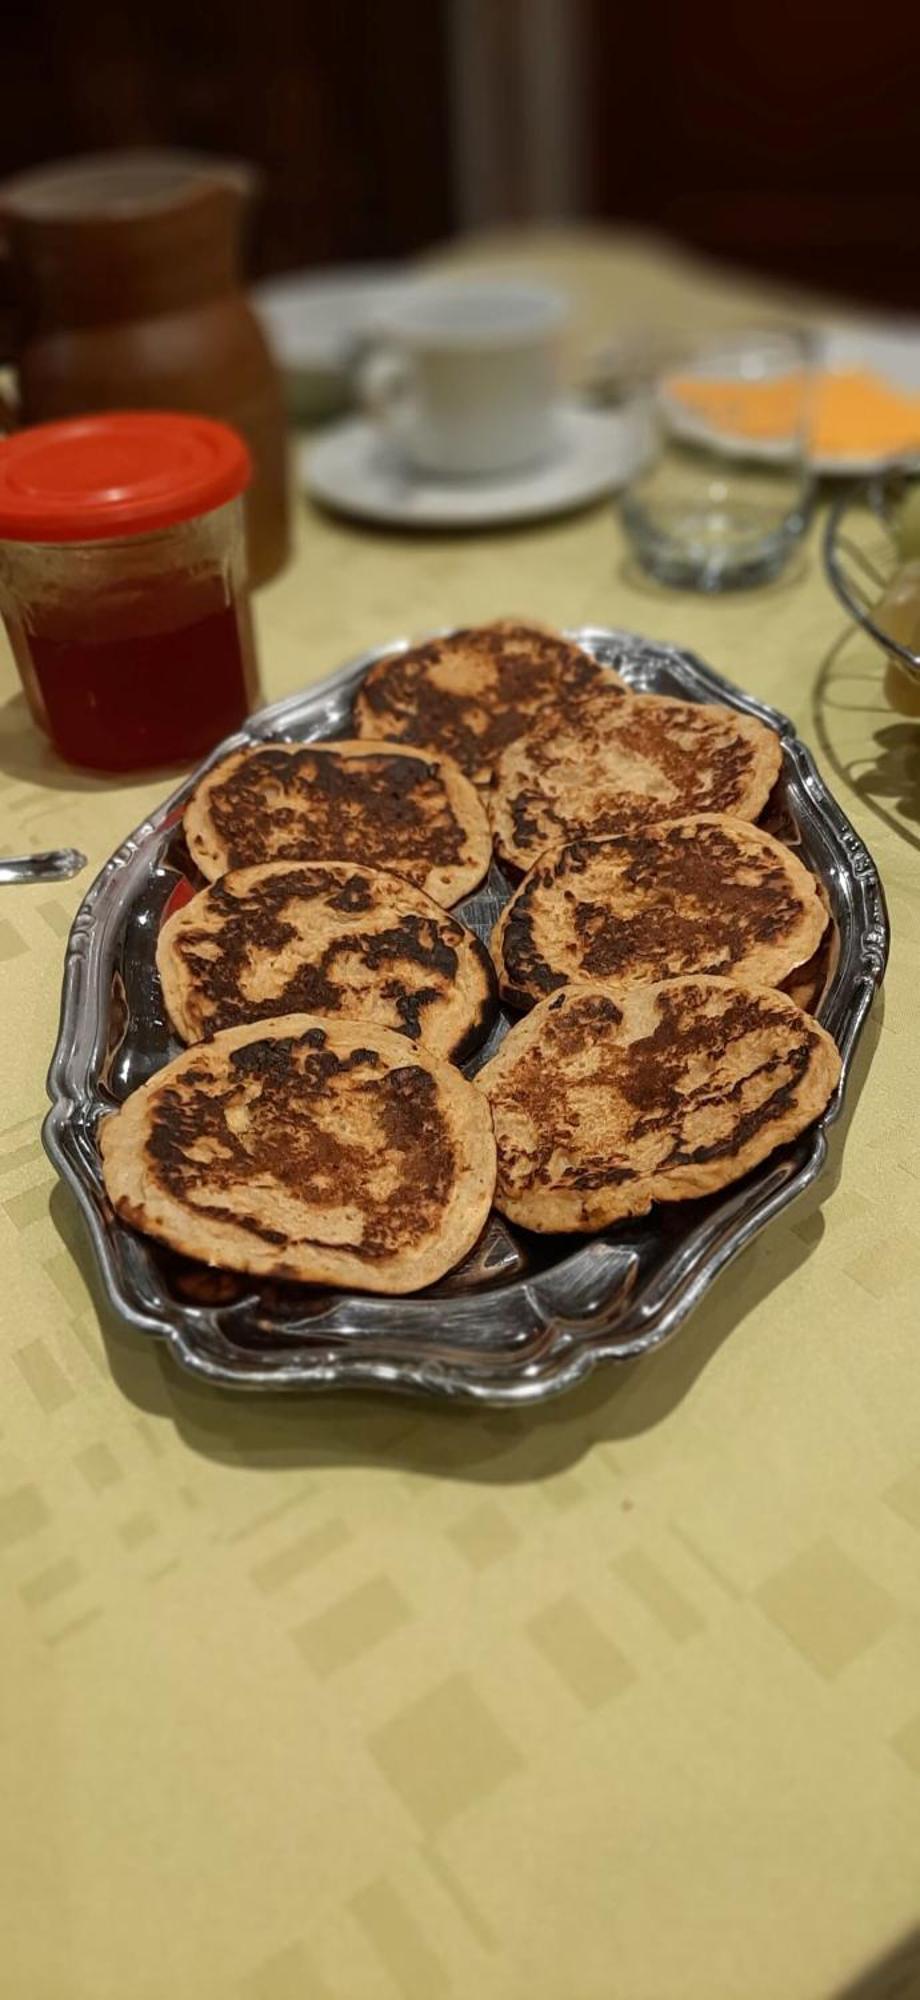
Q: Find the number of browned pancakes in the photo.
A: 7